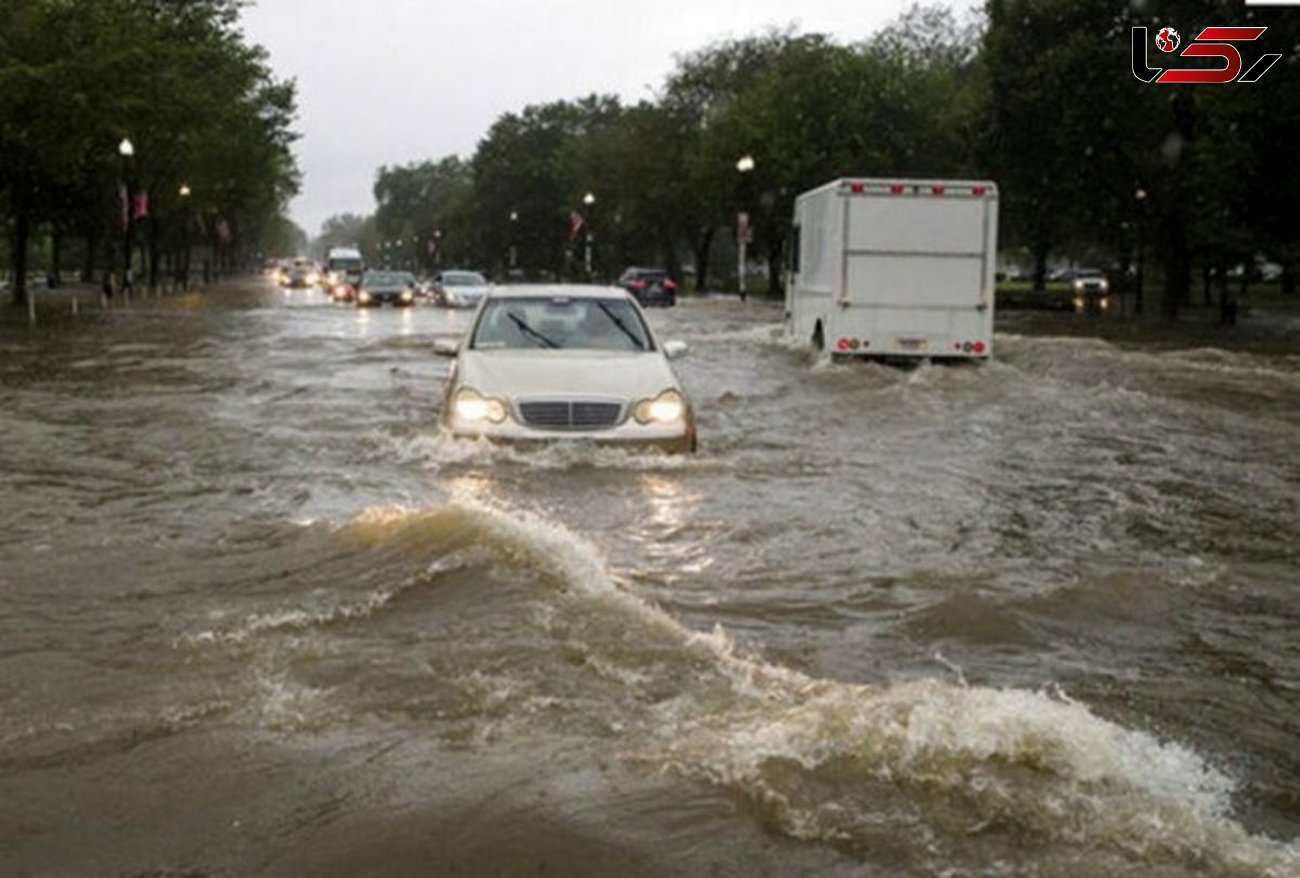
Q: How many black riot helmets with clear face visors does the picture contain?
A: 0